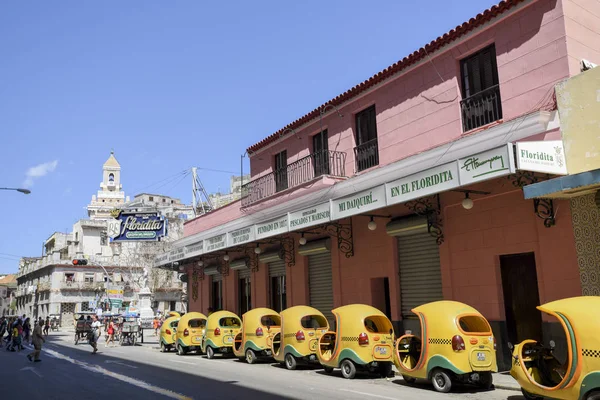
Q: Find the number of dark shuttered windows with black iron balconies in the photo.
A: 4